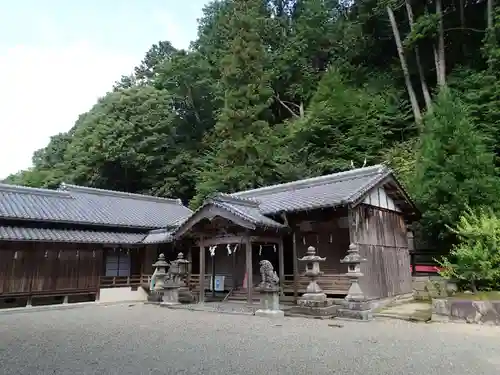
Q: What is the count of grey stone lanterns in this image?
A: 4